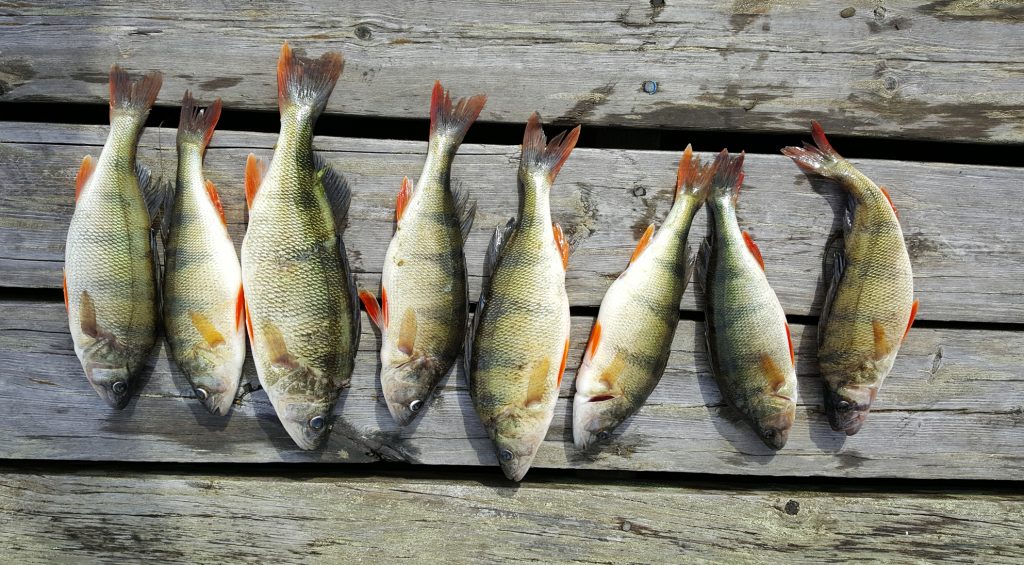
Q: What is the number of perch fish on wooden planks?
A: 8